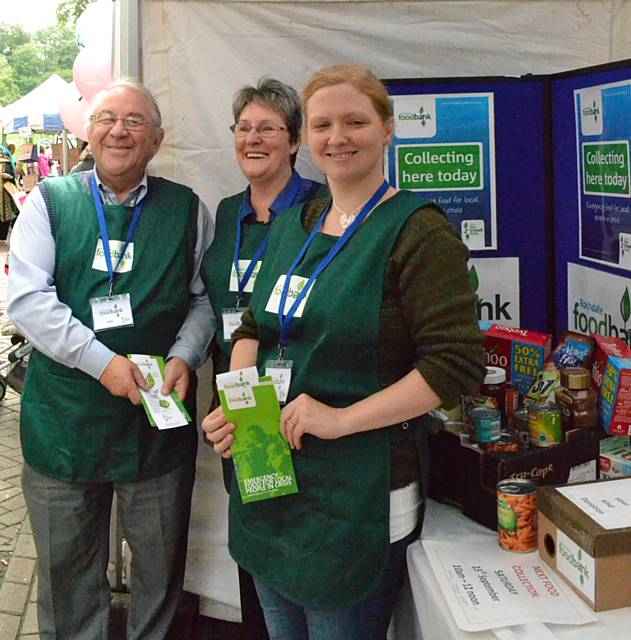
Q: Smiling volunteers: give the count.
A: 3